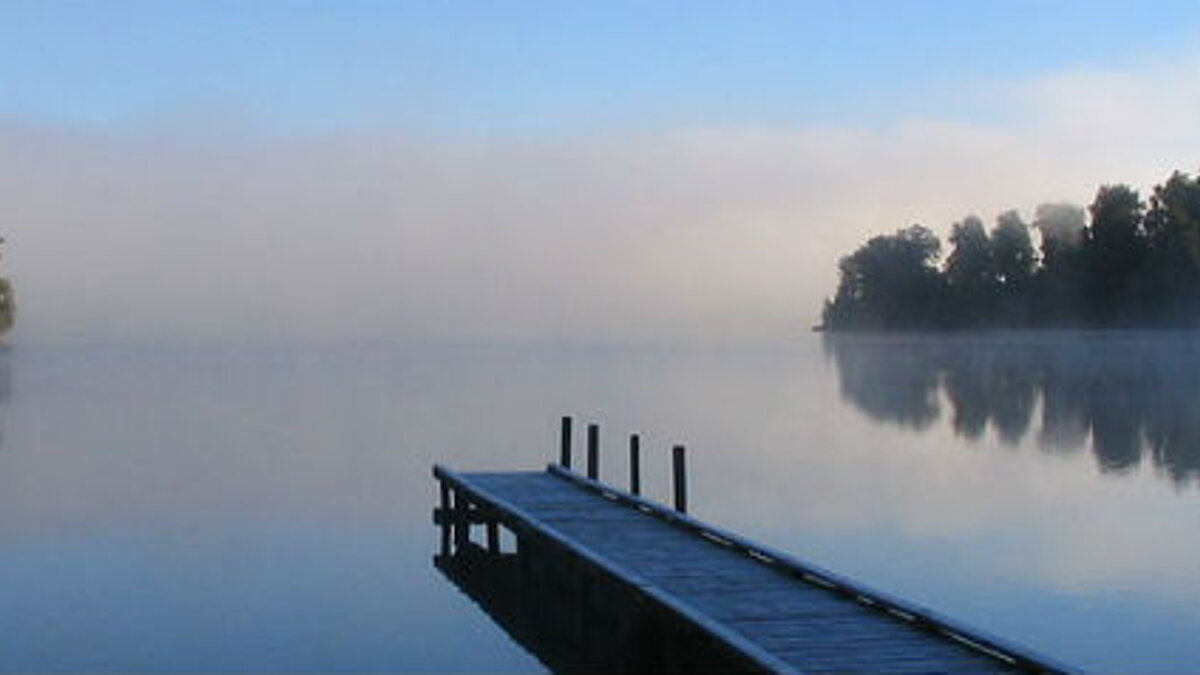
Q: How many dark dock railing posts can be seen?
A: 4